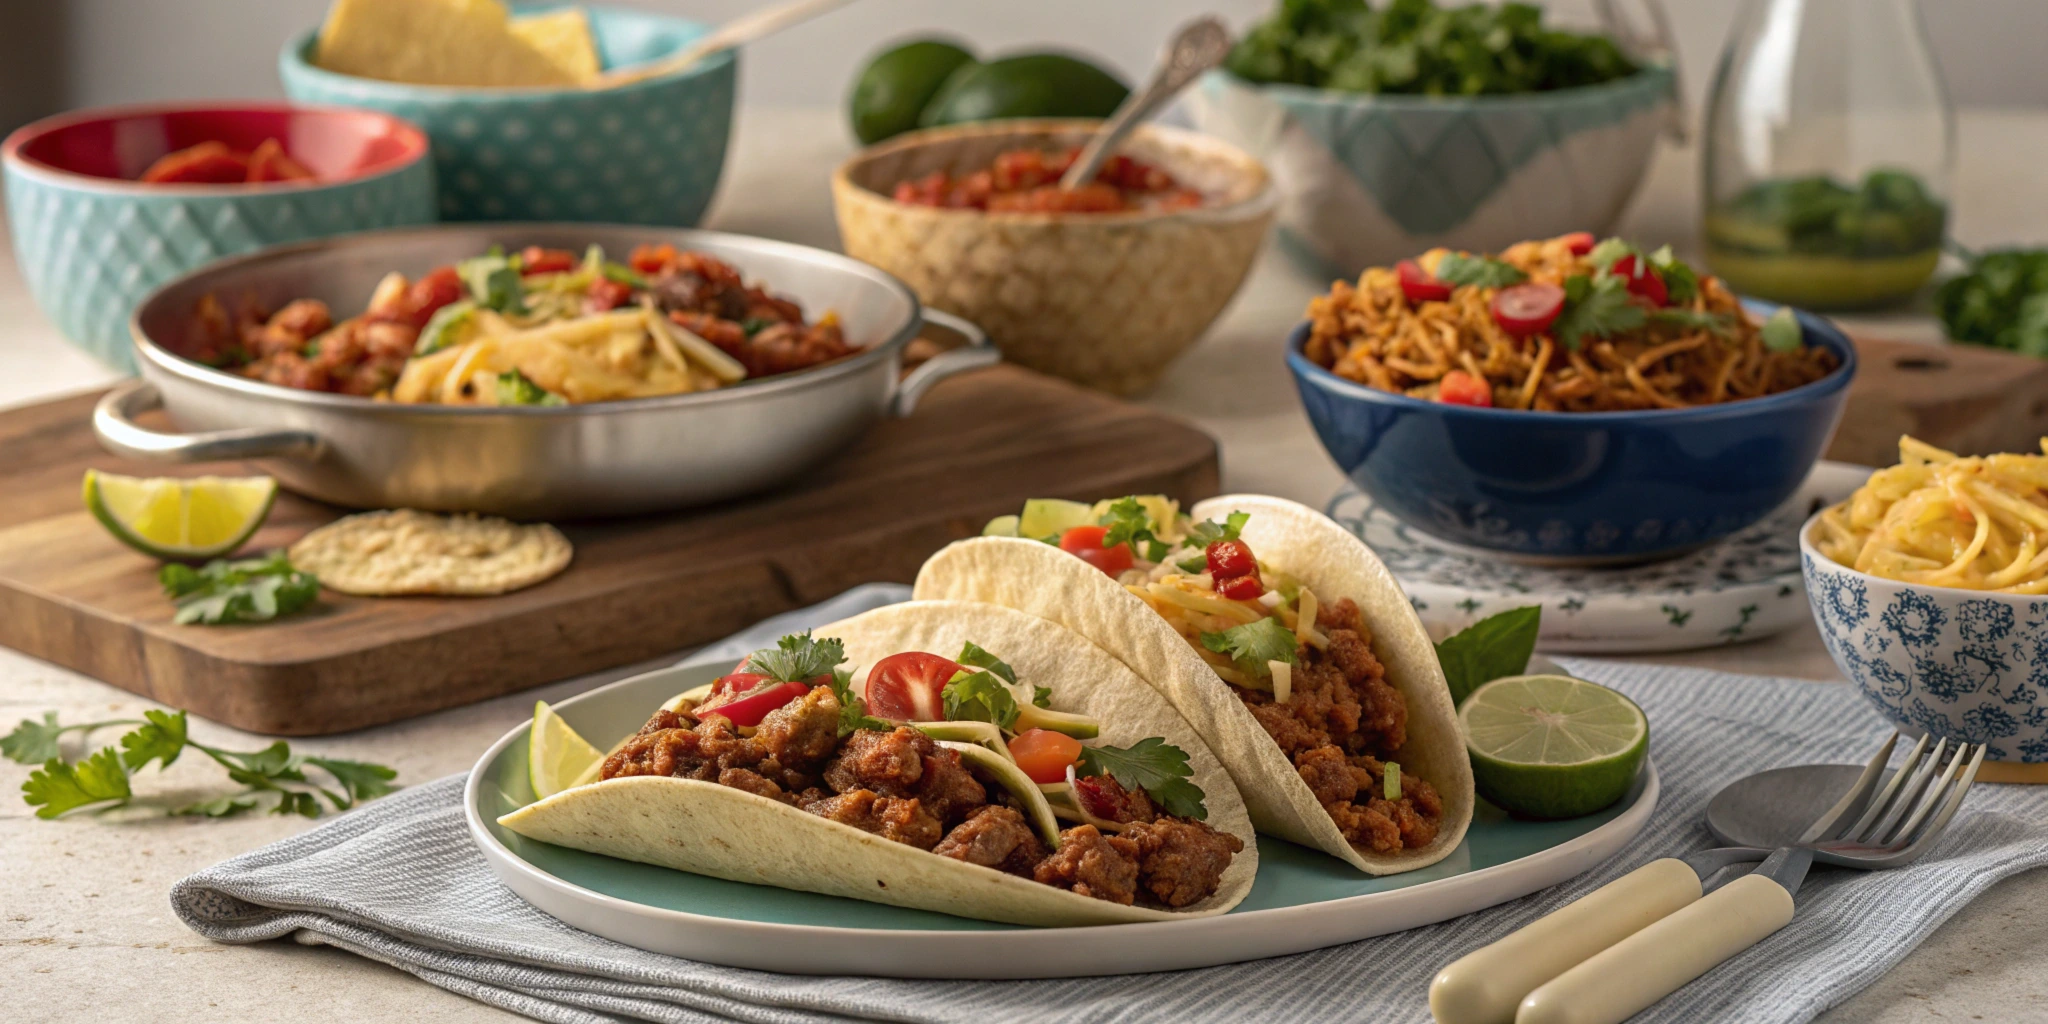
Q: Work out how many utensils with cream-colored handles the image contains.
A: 2